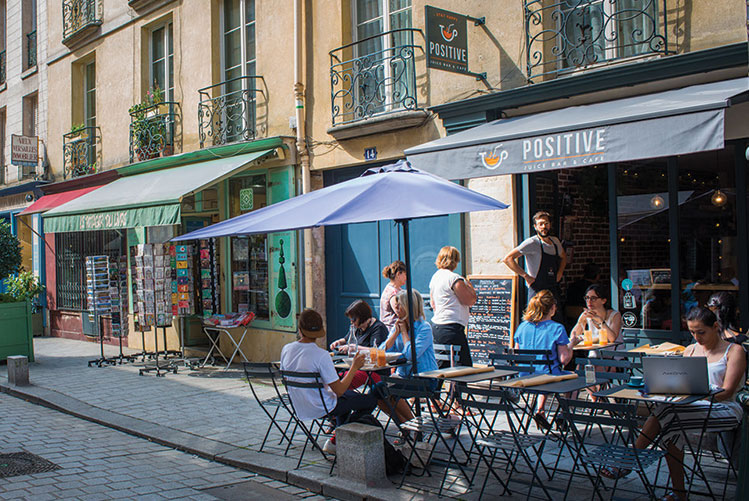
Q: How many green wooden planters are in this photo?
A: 1